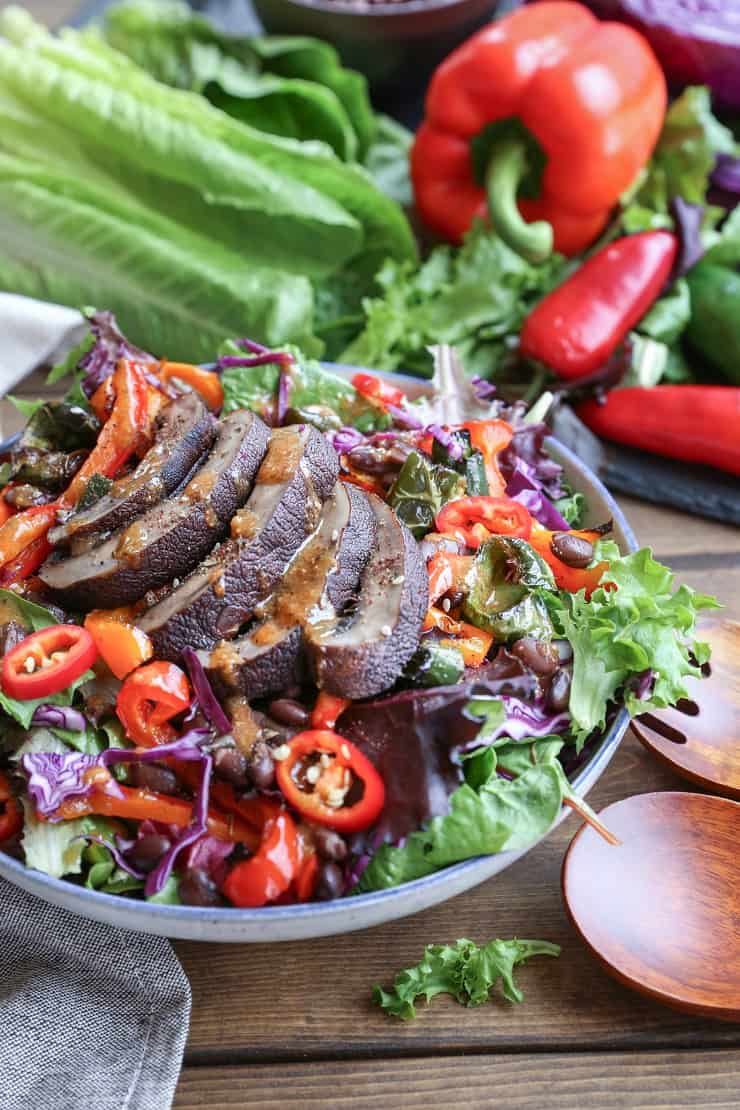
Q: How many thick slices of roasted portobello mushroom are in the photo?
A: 5